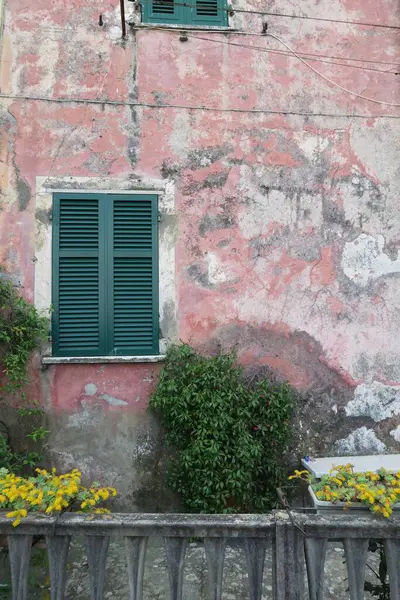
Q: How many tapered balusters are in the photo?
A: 10